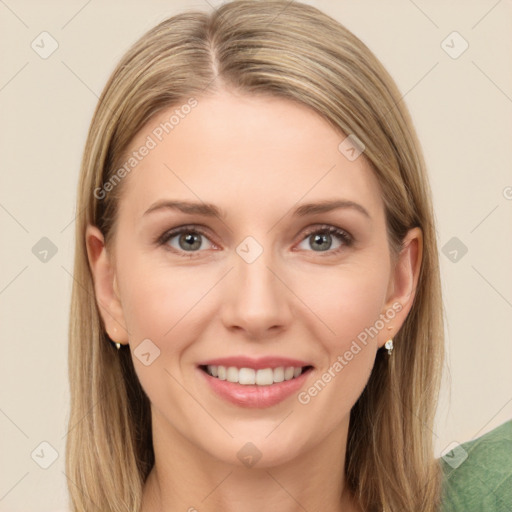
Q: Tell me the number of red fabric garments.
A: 0